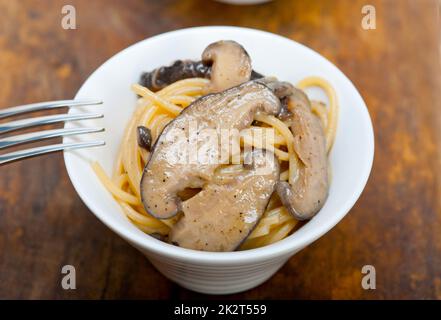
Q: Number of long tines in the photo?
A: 4